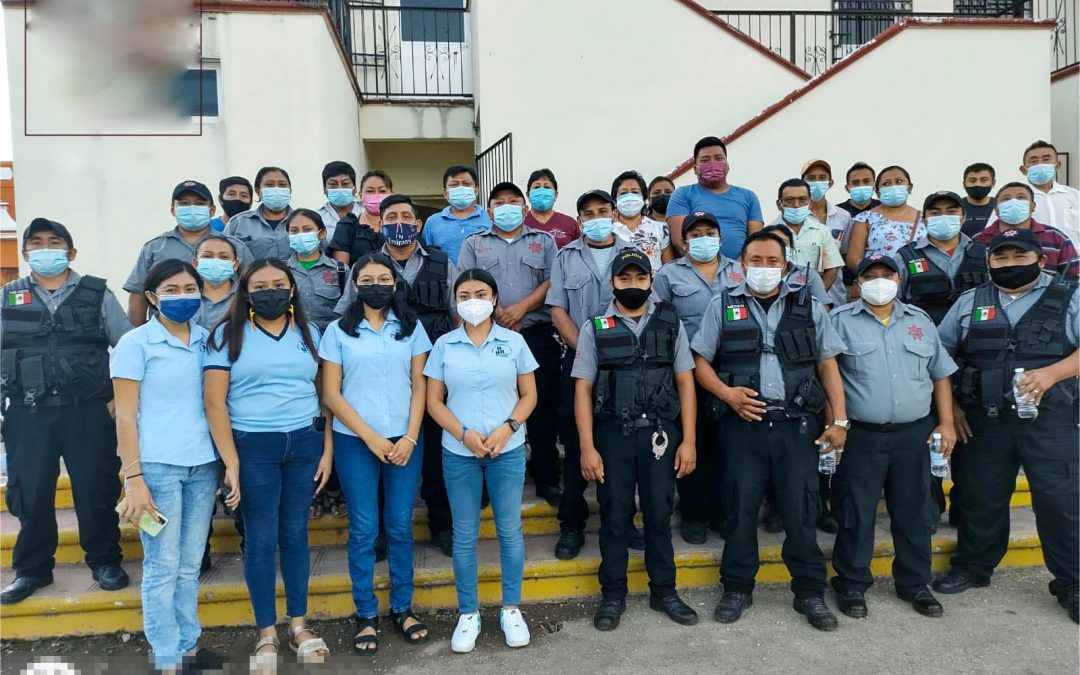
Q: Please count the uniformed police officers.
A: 15